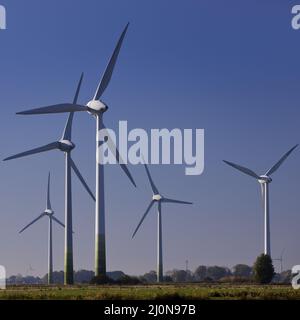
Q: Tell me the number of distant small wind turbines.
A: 2